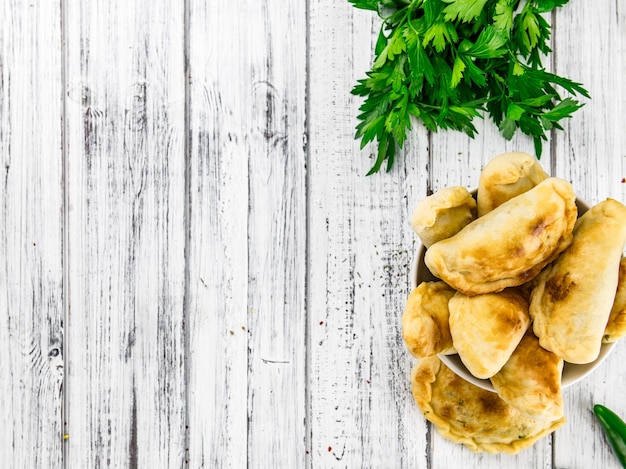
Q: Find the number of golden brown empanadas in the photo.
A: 9